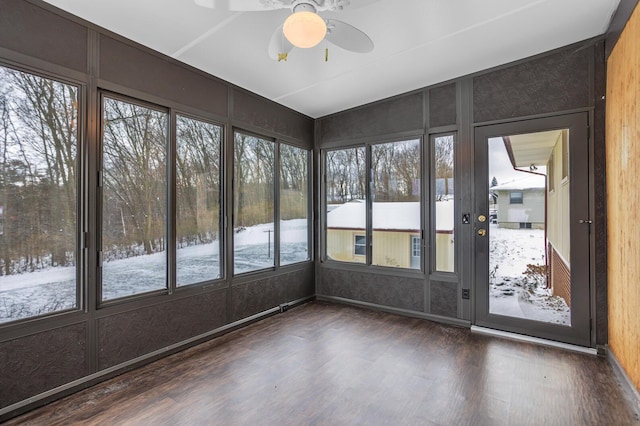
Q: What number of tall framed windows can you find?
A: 8